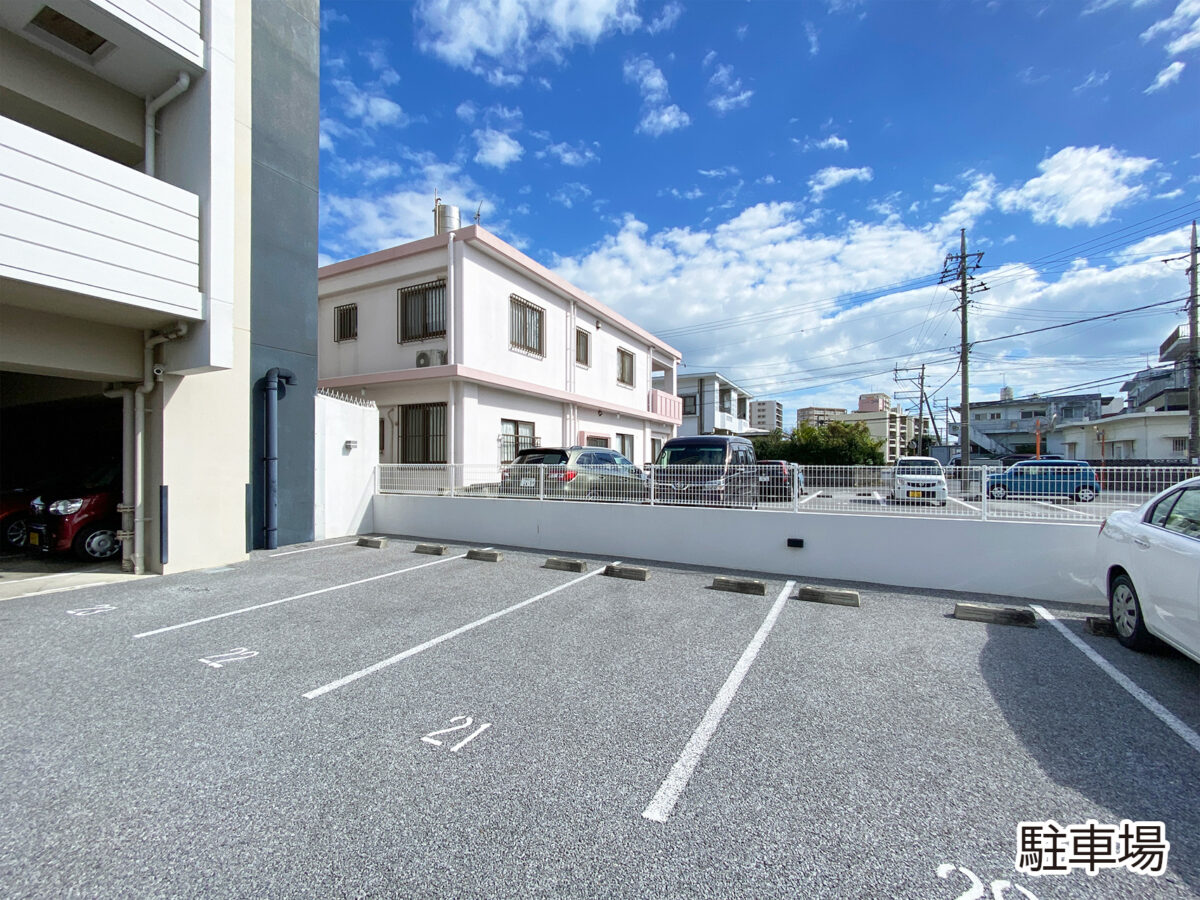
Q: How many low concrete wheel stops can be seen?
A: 9